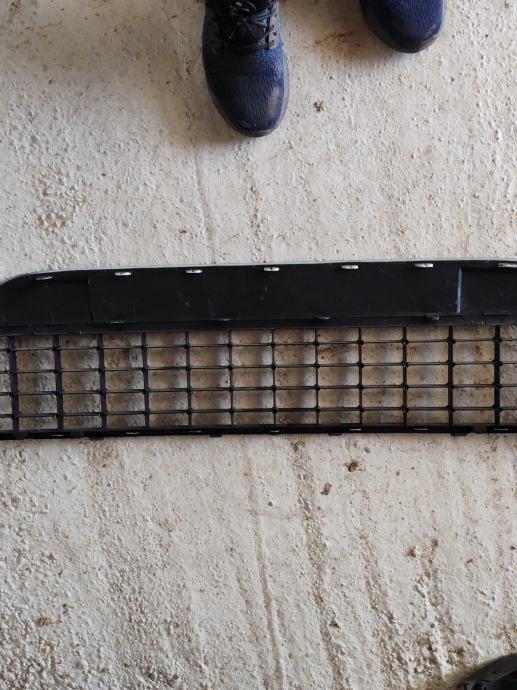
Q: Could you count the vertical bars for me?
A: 12